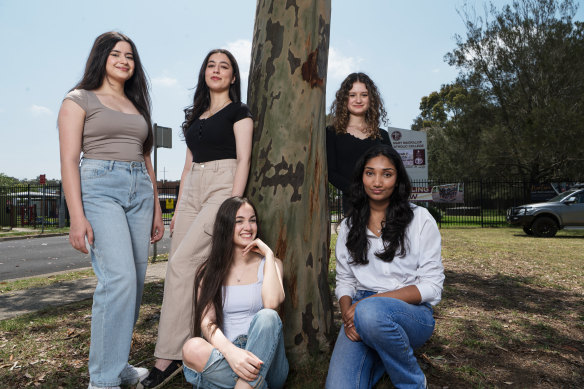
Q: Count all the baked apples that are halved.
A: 0